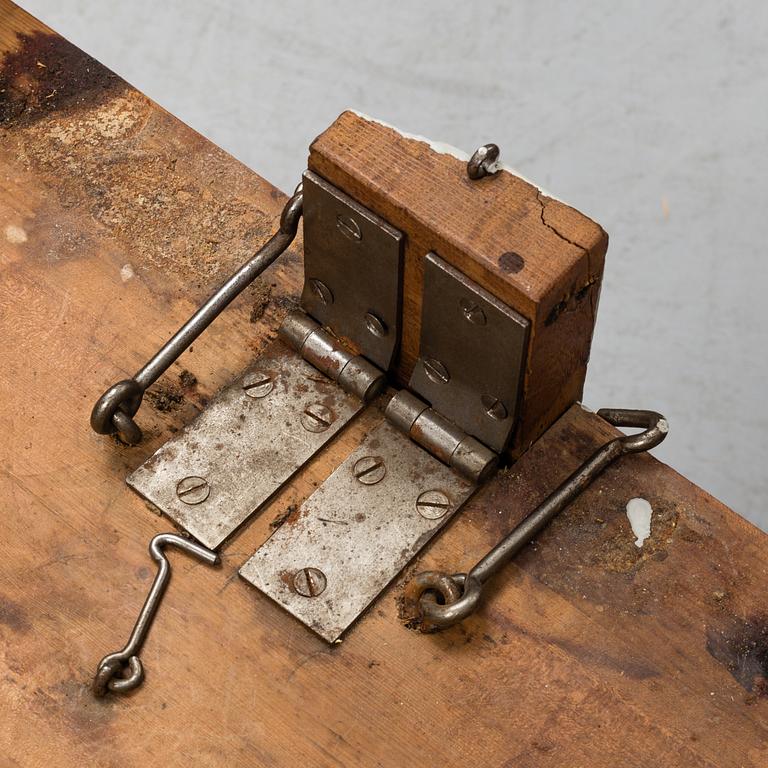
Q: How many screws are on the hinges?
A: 12